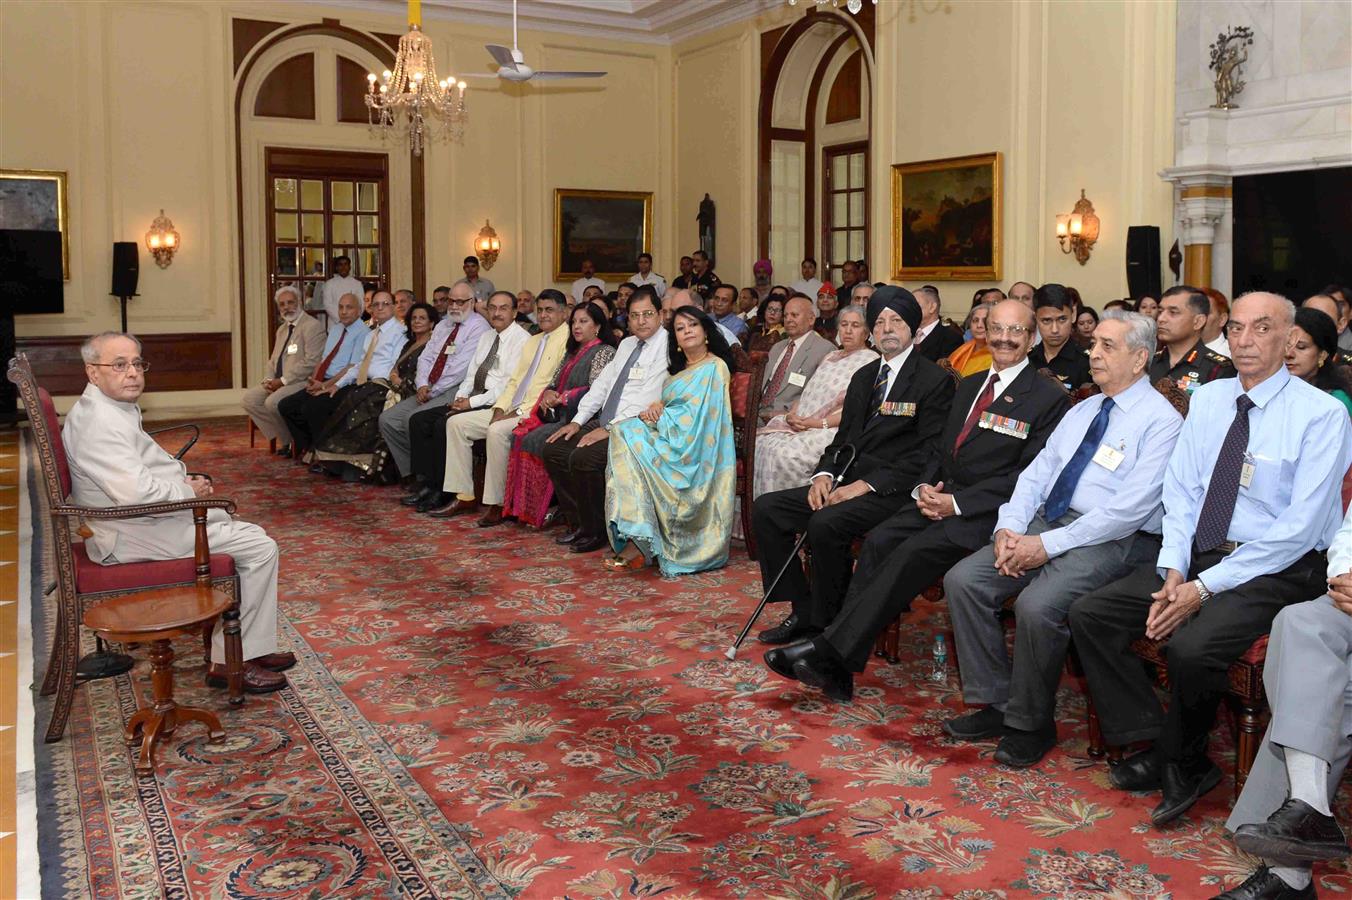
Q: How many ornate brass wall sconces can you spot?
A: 3